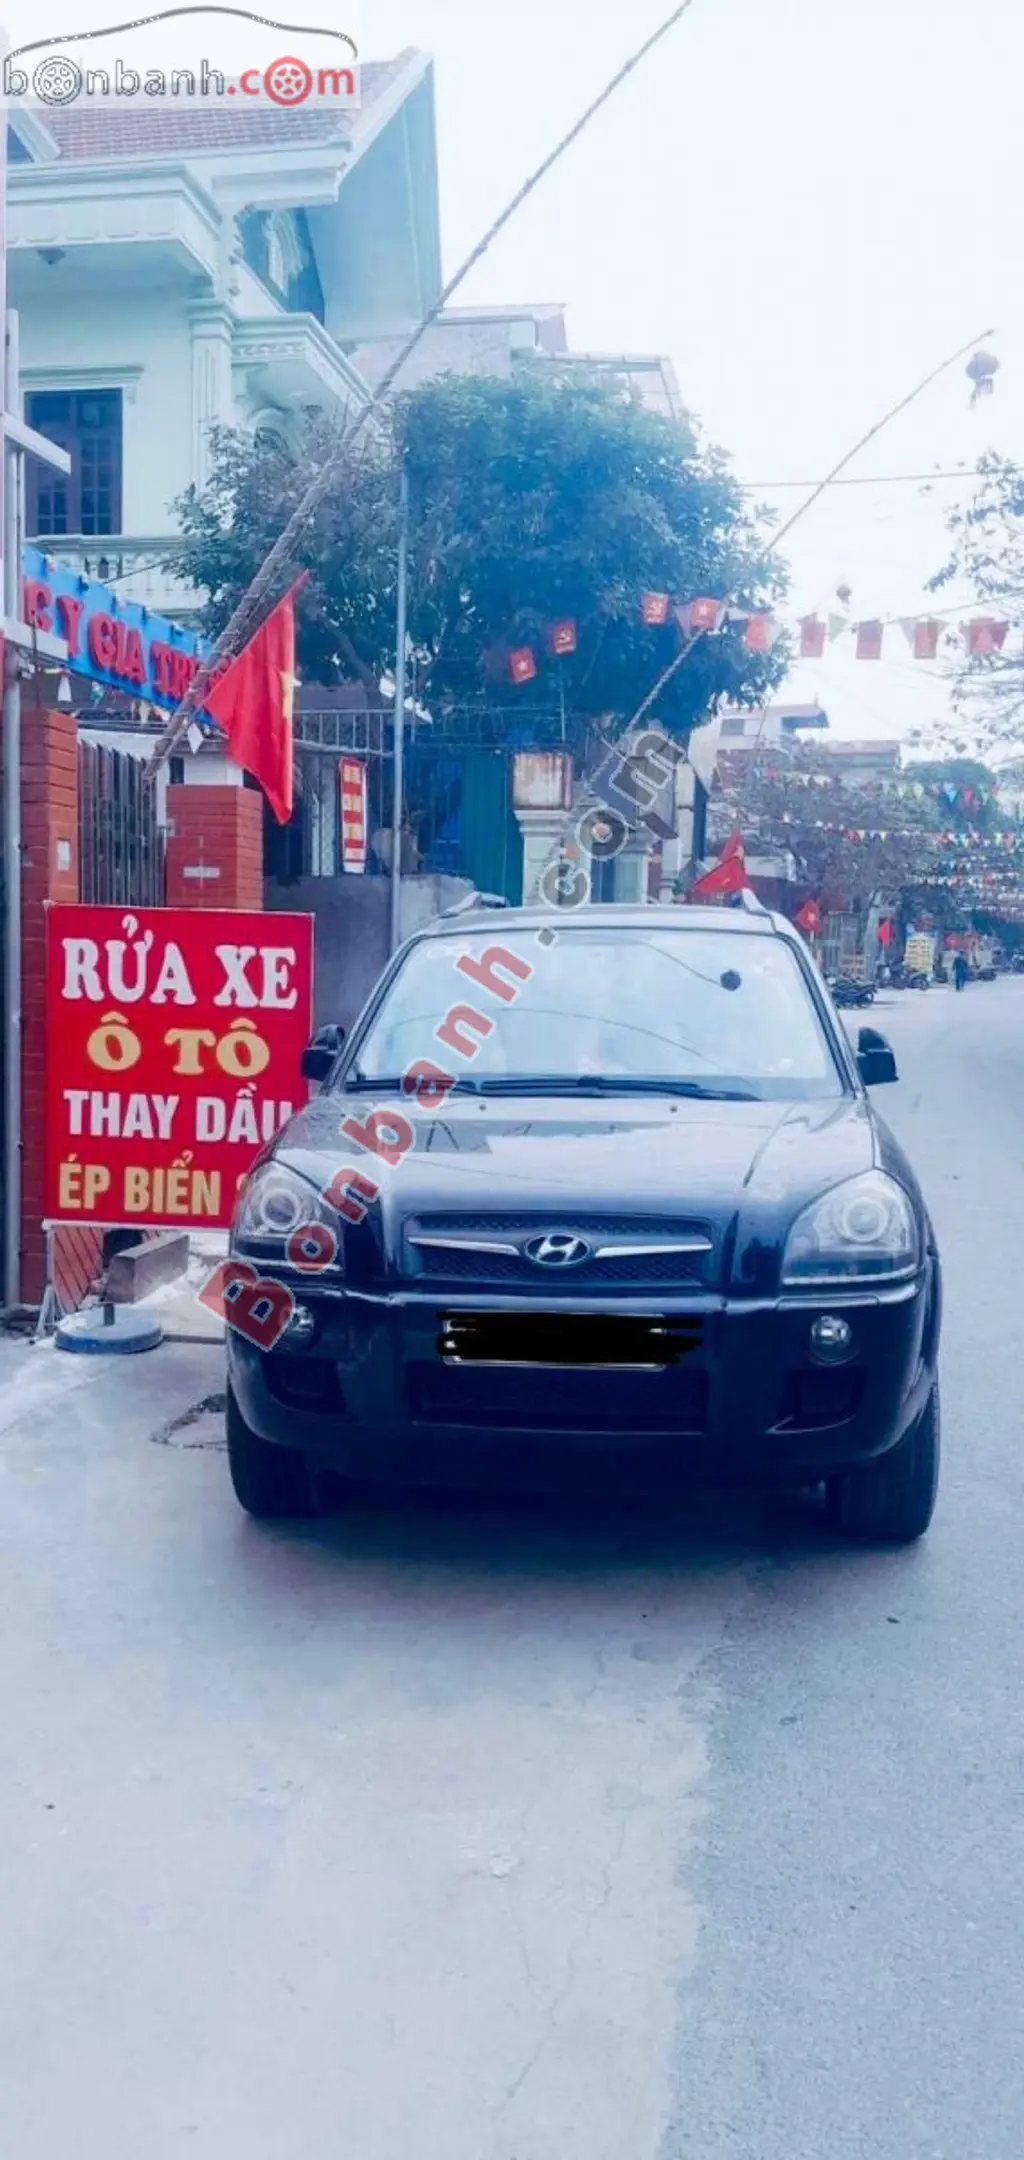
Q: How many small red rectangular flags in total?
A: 9